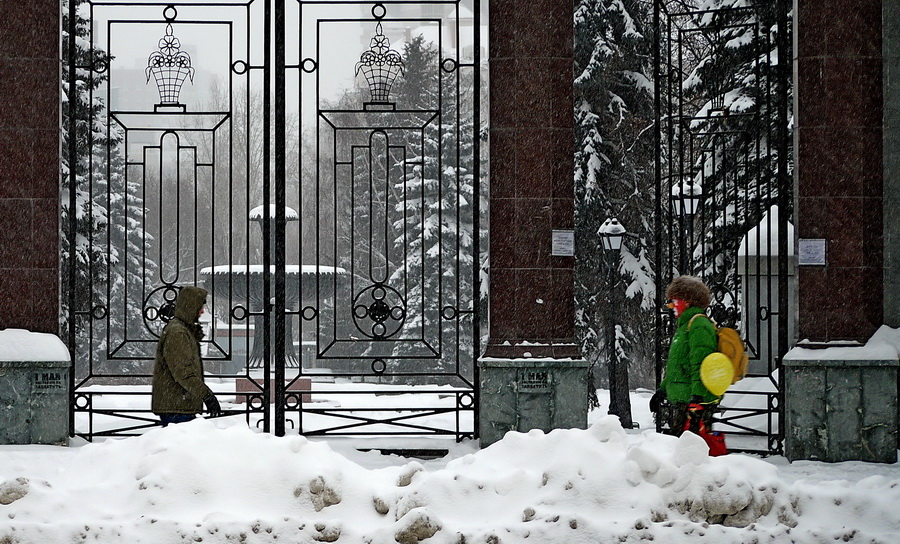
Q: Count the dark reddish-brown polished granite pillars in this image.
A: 3